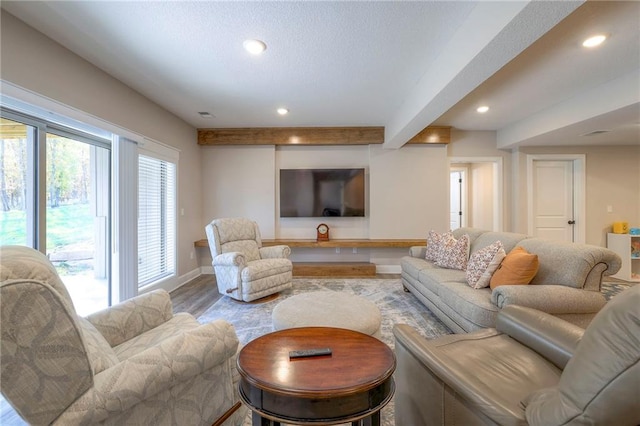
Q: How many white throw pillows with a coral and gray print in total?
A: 3